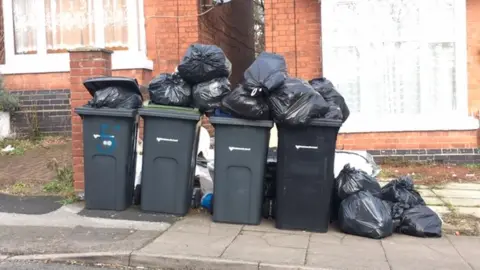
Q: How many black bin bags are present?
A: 12